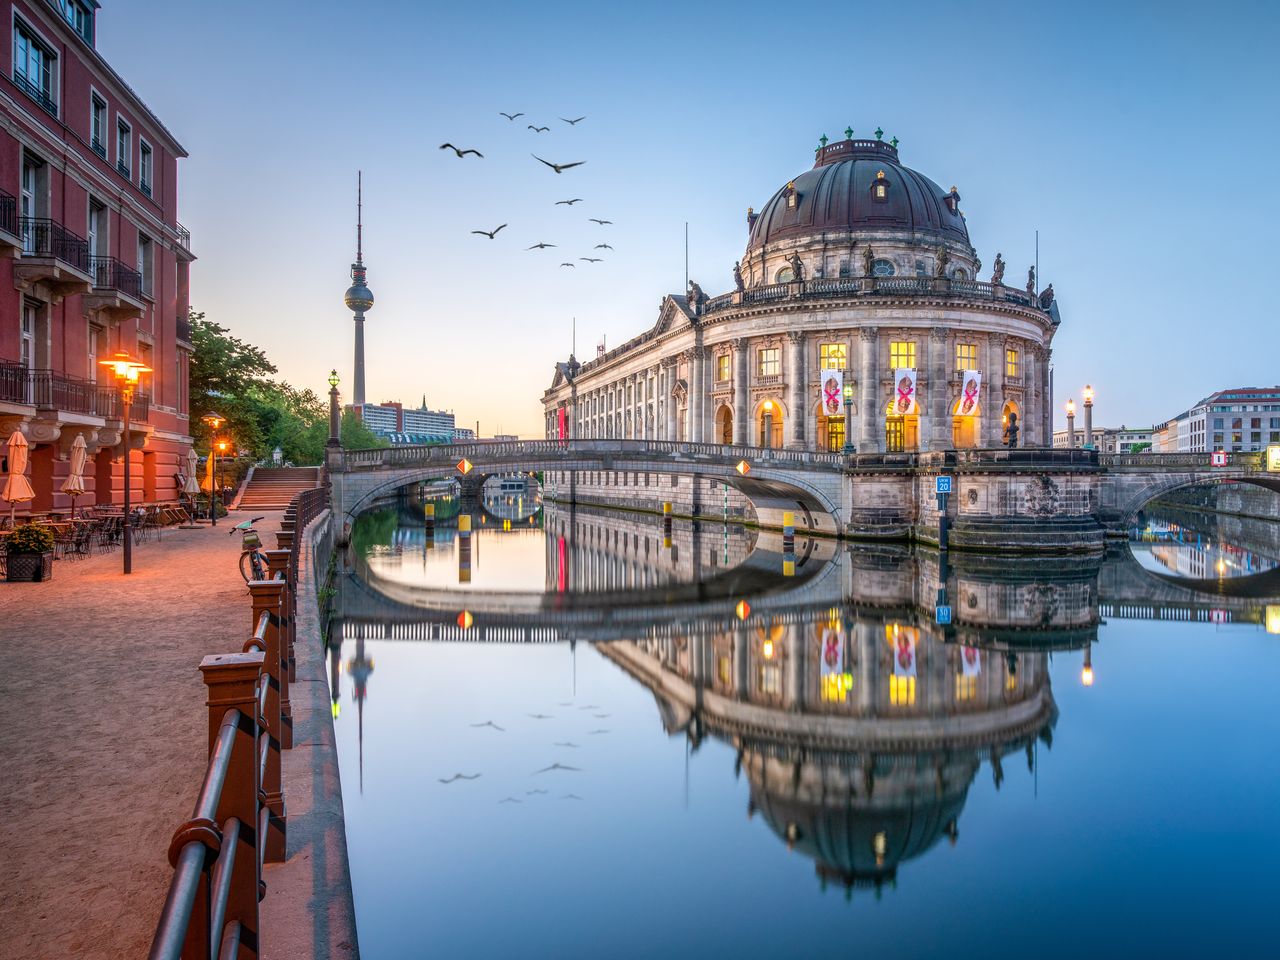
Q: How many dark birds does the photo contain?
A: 12